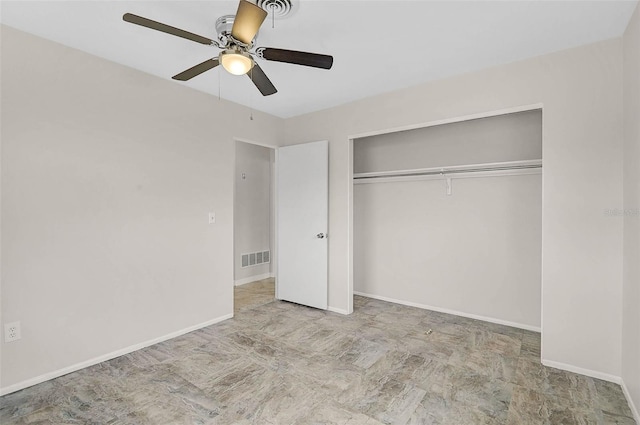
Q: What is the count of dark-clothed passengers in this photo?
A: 0